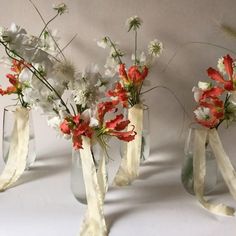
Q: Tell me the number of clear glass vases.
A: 4